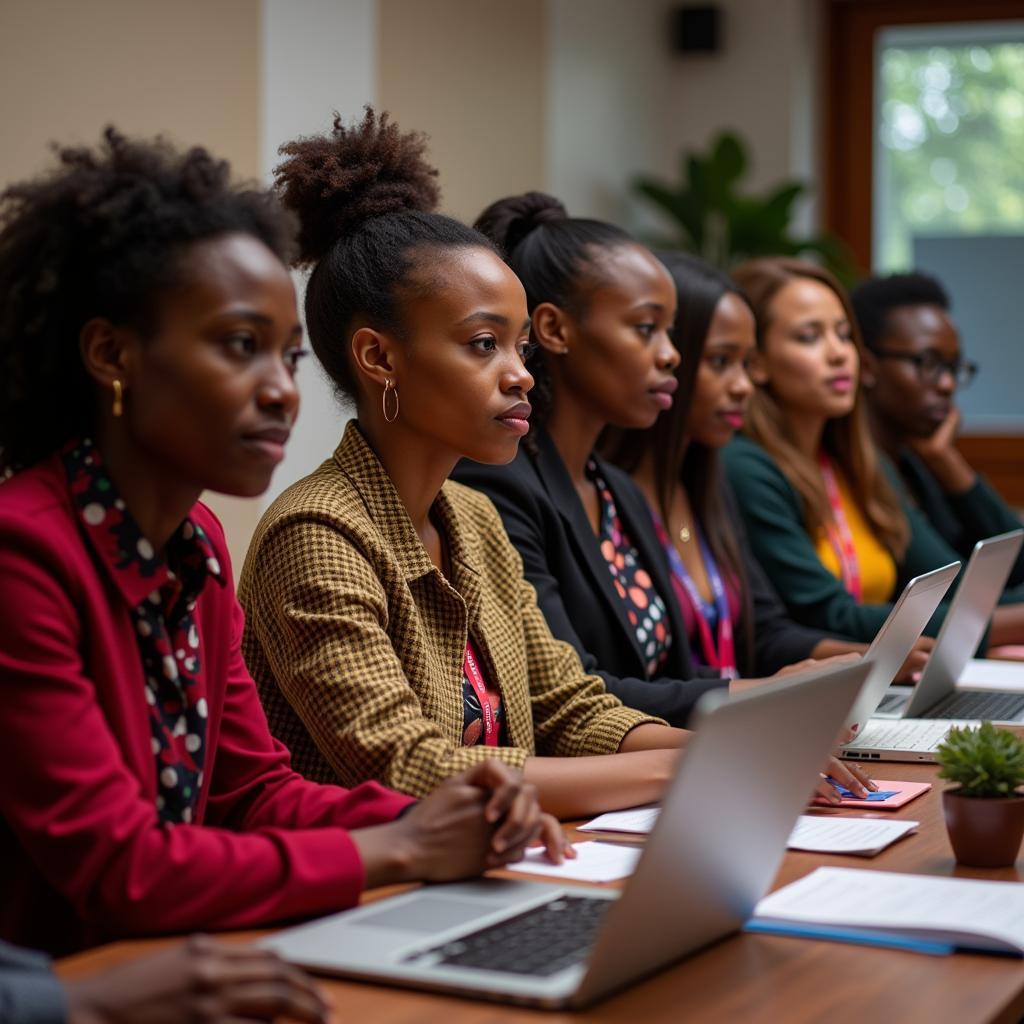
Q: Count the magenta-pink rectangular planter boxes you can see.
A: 0